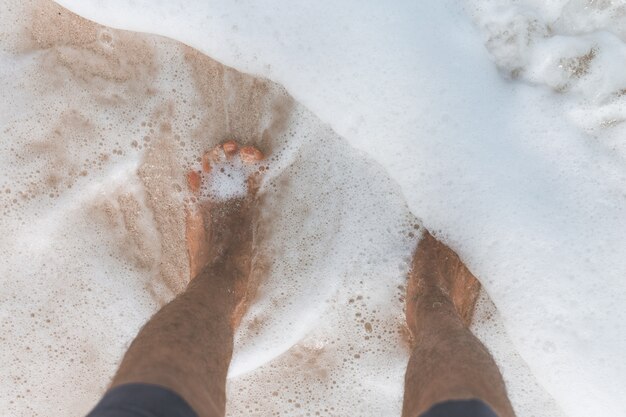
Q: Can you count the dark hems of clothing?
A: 2